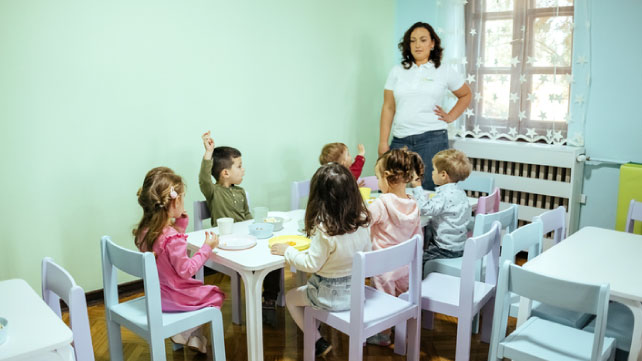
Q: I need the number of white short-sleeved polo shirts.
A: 1